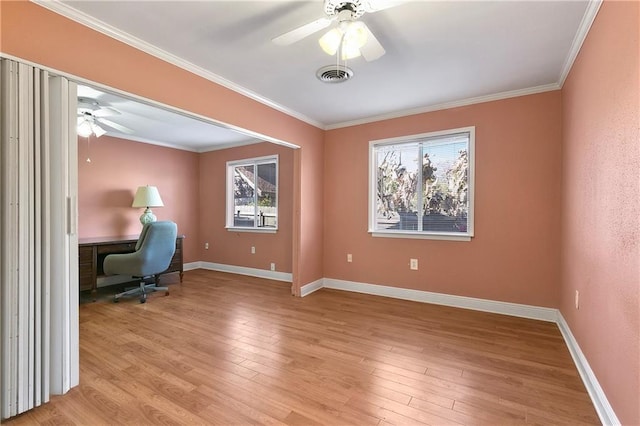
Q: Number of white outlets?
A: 6